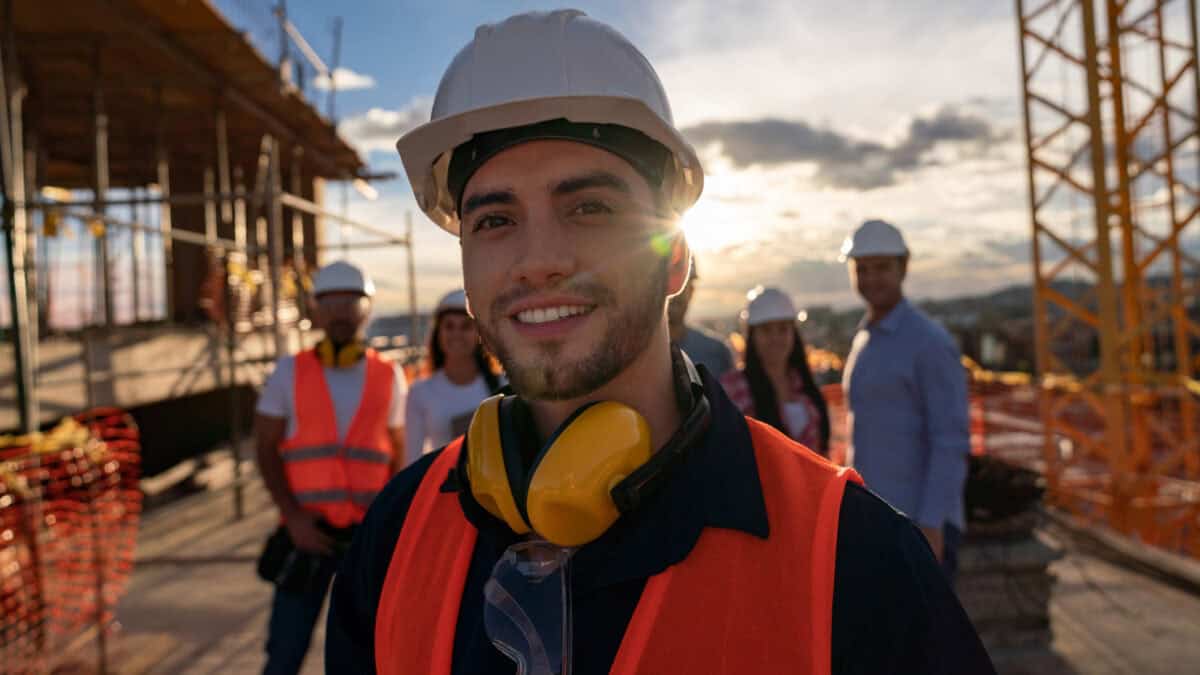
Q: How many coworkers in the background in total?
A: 5